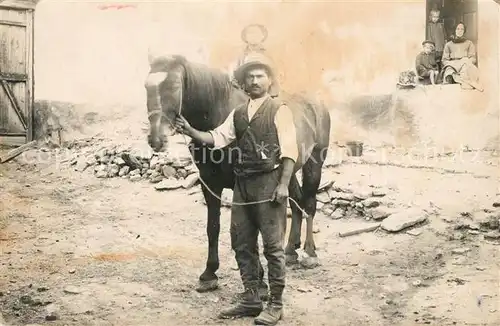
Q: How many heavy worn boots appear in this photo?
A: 2